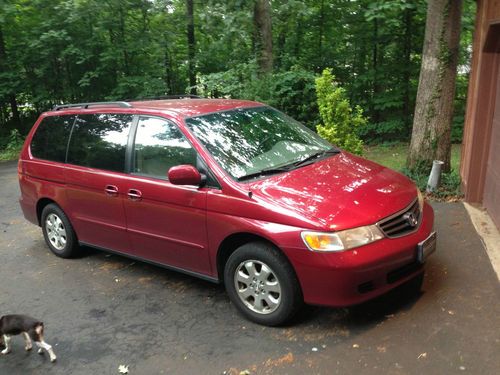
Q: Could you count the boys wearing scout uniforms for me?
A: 0